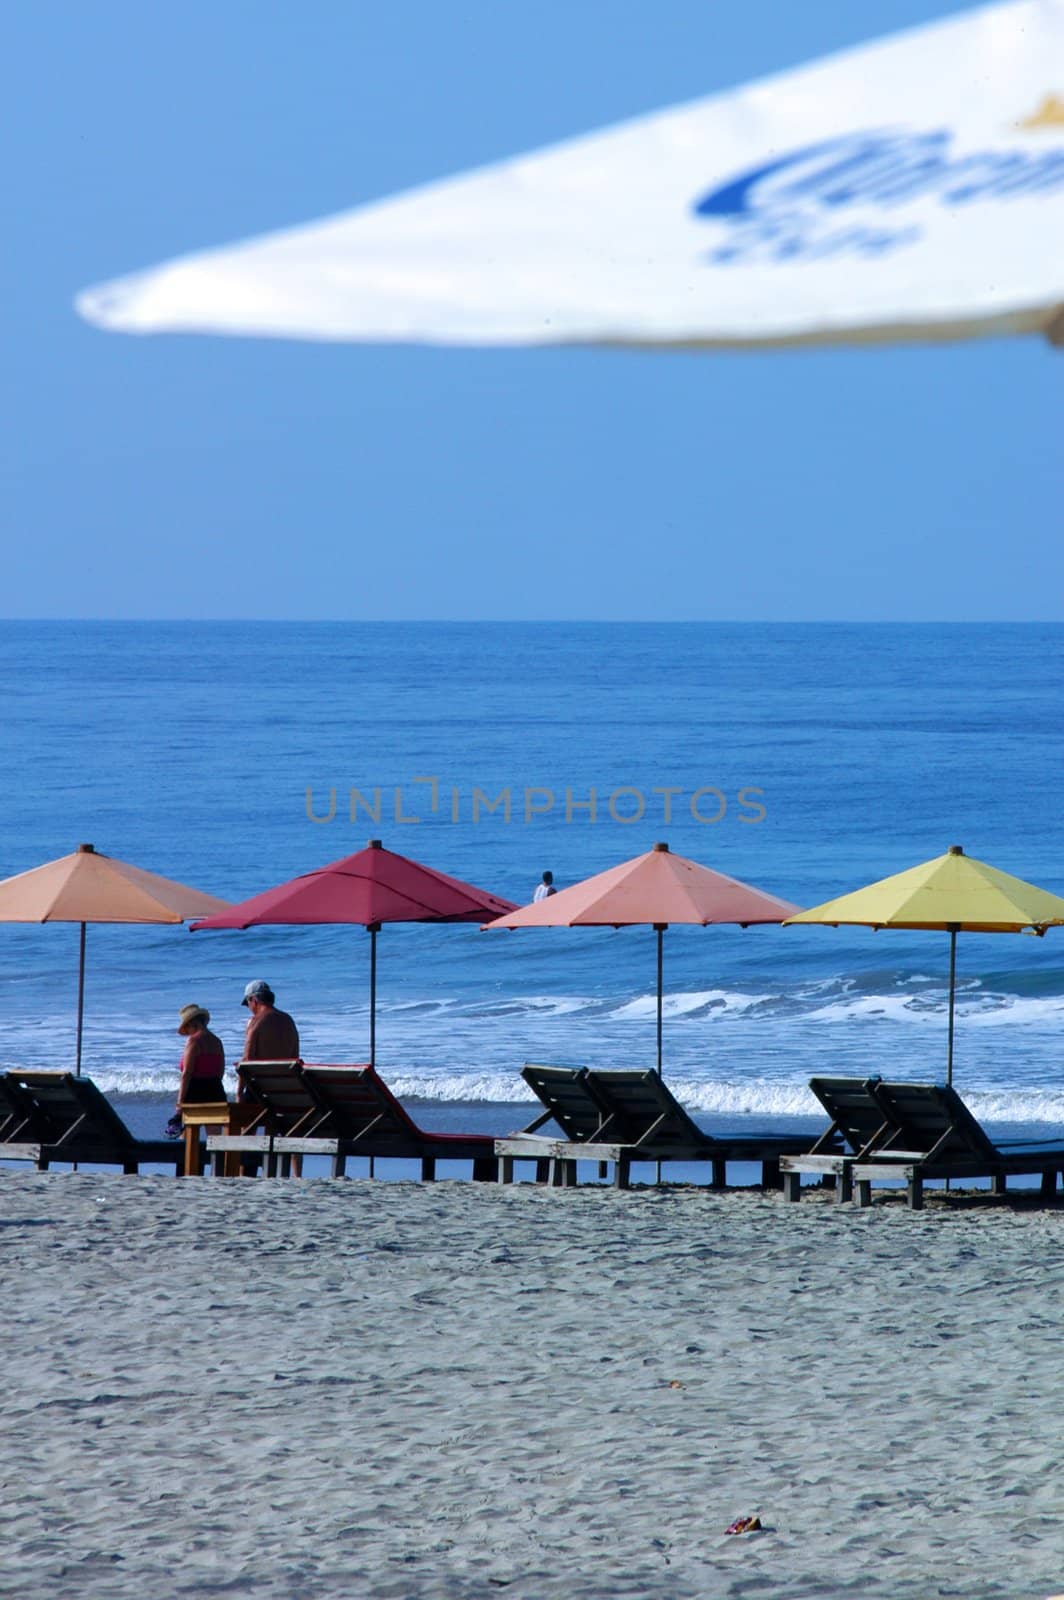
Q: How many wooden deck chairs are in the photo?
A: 8